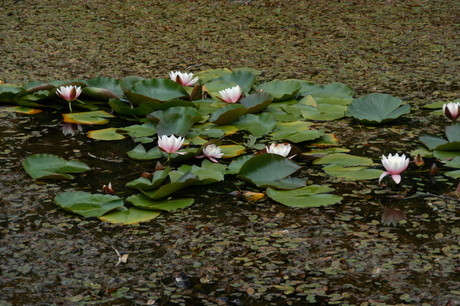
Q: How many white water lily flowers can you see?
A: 8